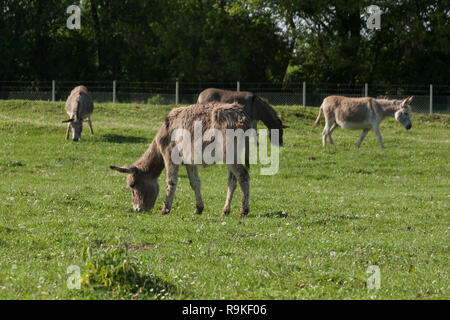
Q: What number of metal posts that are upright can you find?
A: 7